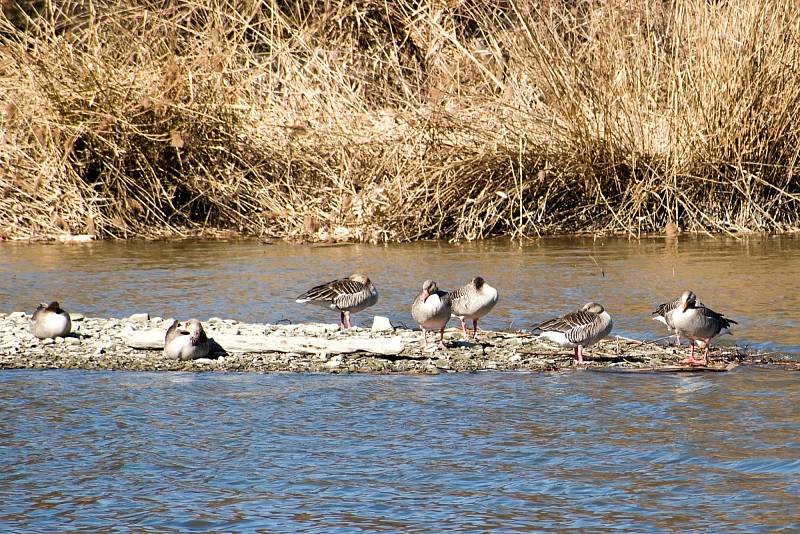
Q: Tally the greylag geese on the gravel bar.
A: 8